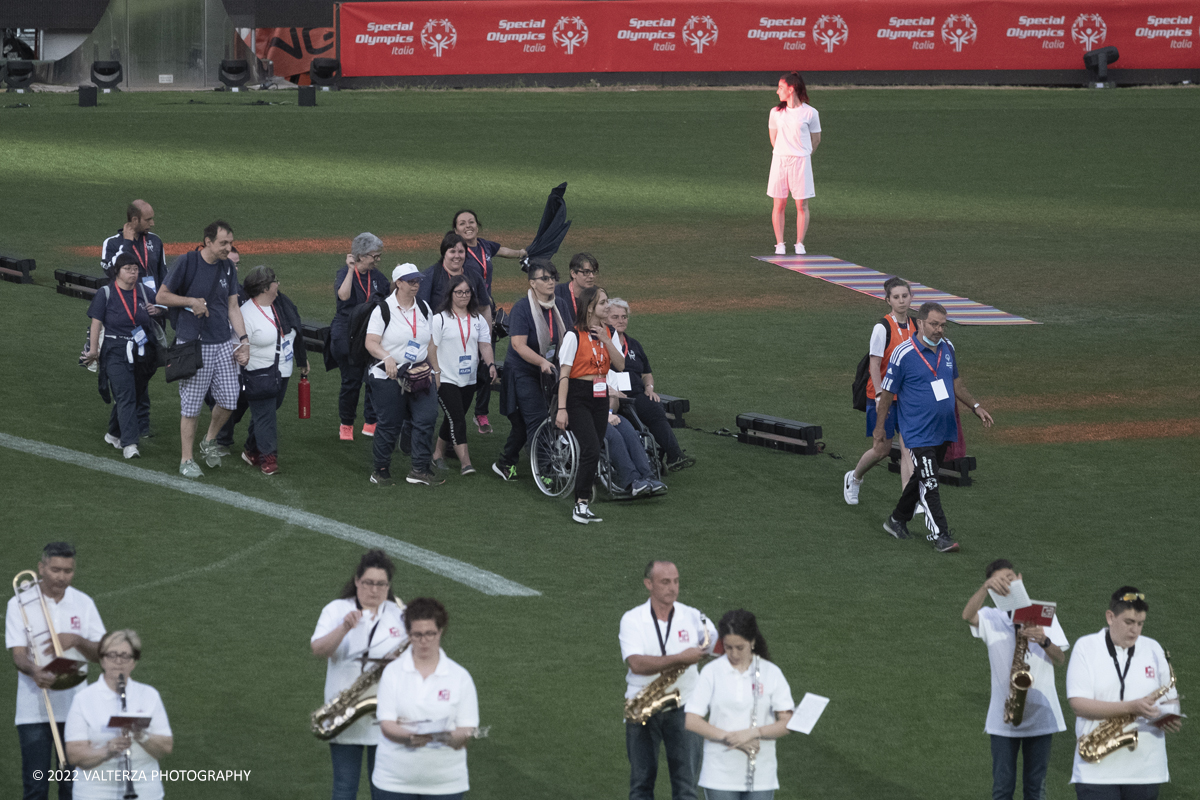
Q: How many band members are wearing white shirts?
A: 8